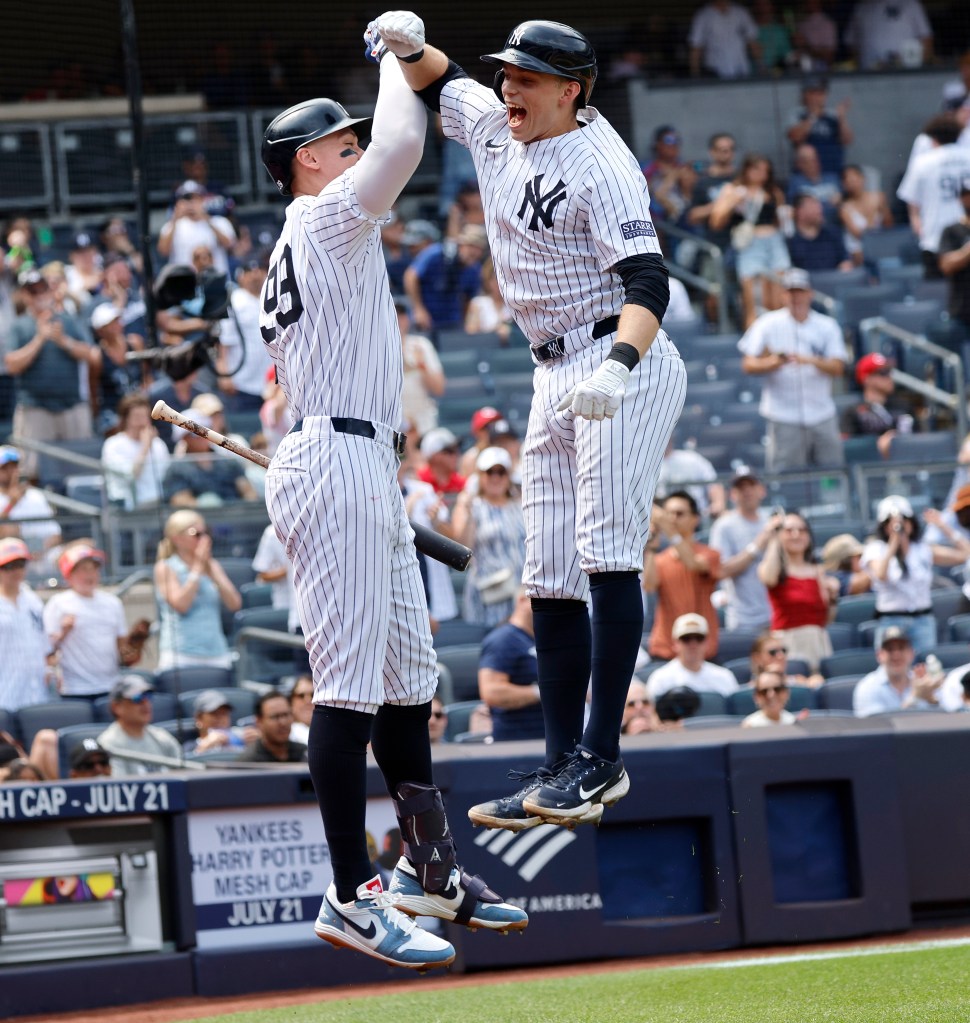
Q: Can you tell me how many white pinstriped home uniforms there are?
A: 2